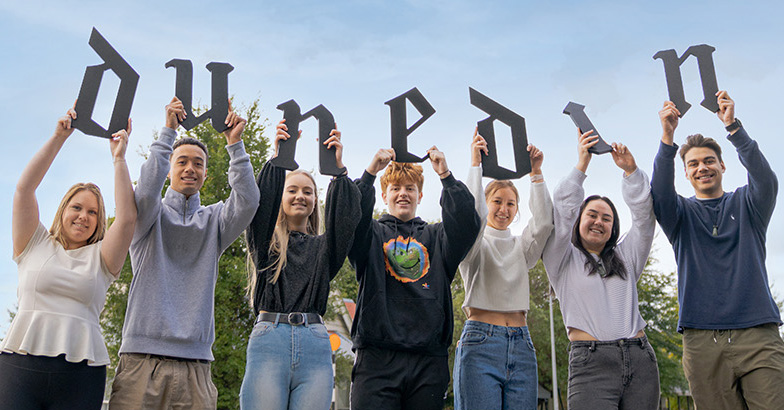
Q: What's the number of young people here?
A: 7